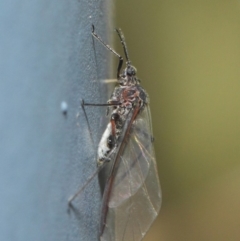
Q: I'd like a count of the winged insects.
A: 1